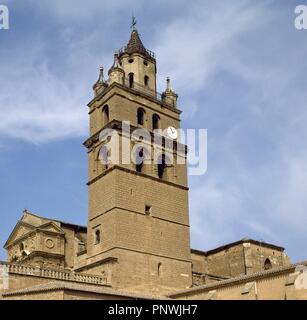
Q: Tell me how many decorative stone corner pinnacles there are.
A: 3